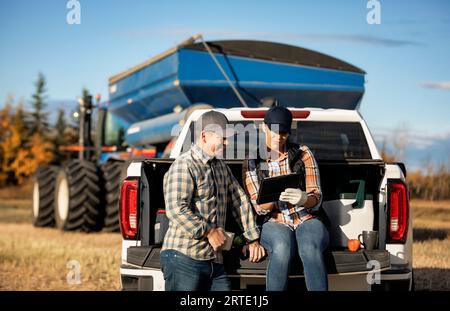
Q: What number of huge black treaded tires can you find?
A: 3